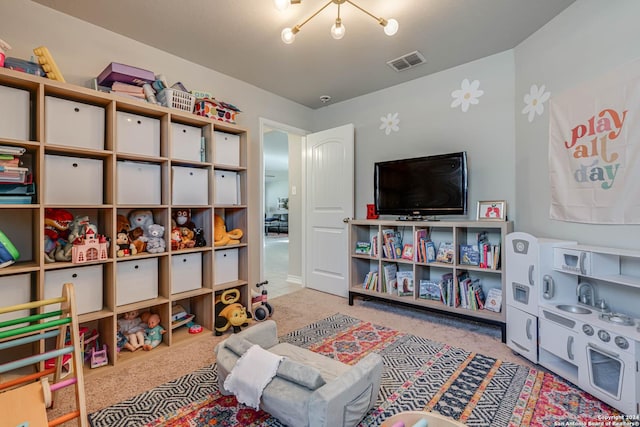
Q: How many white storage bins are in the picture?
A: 14